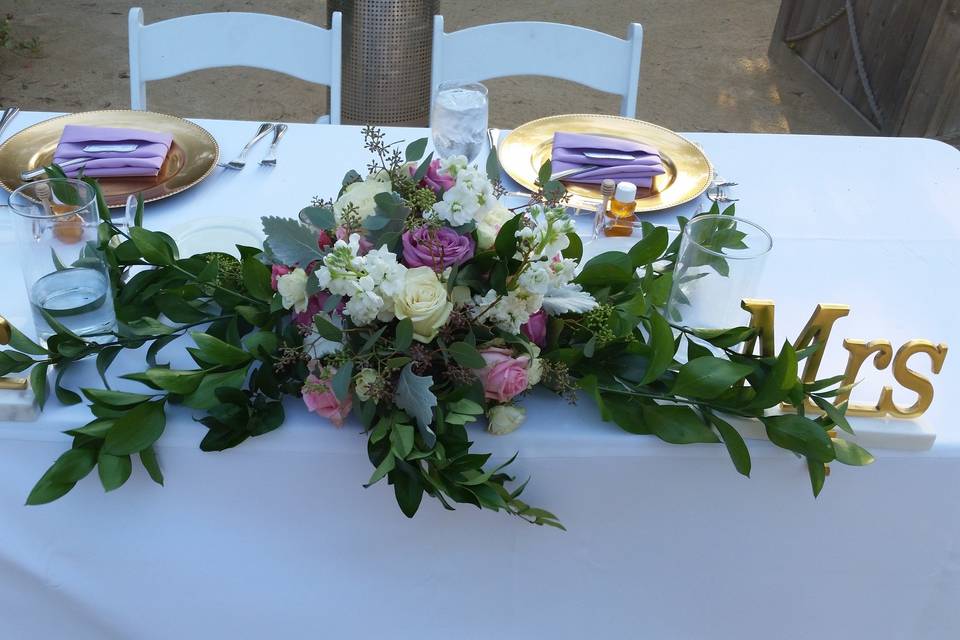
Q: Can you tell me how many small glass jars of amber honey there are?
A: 2